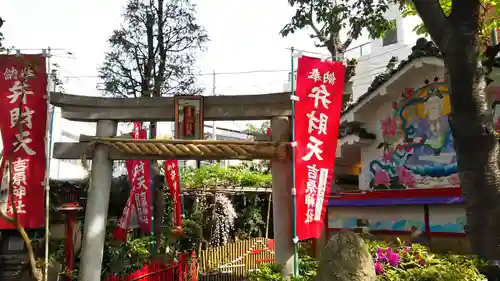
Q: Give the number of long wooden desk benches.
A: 0